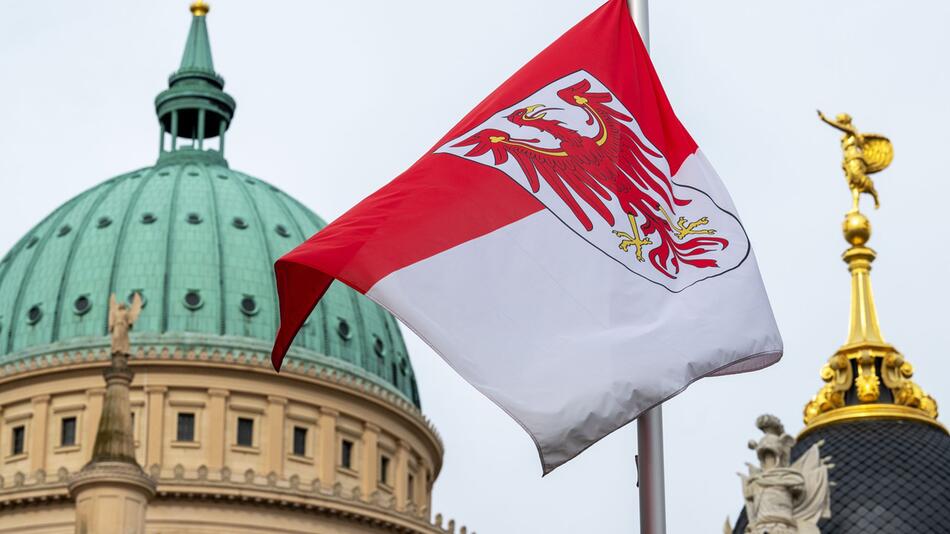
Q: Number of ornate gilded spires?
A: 1